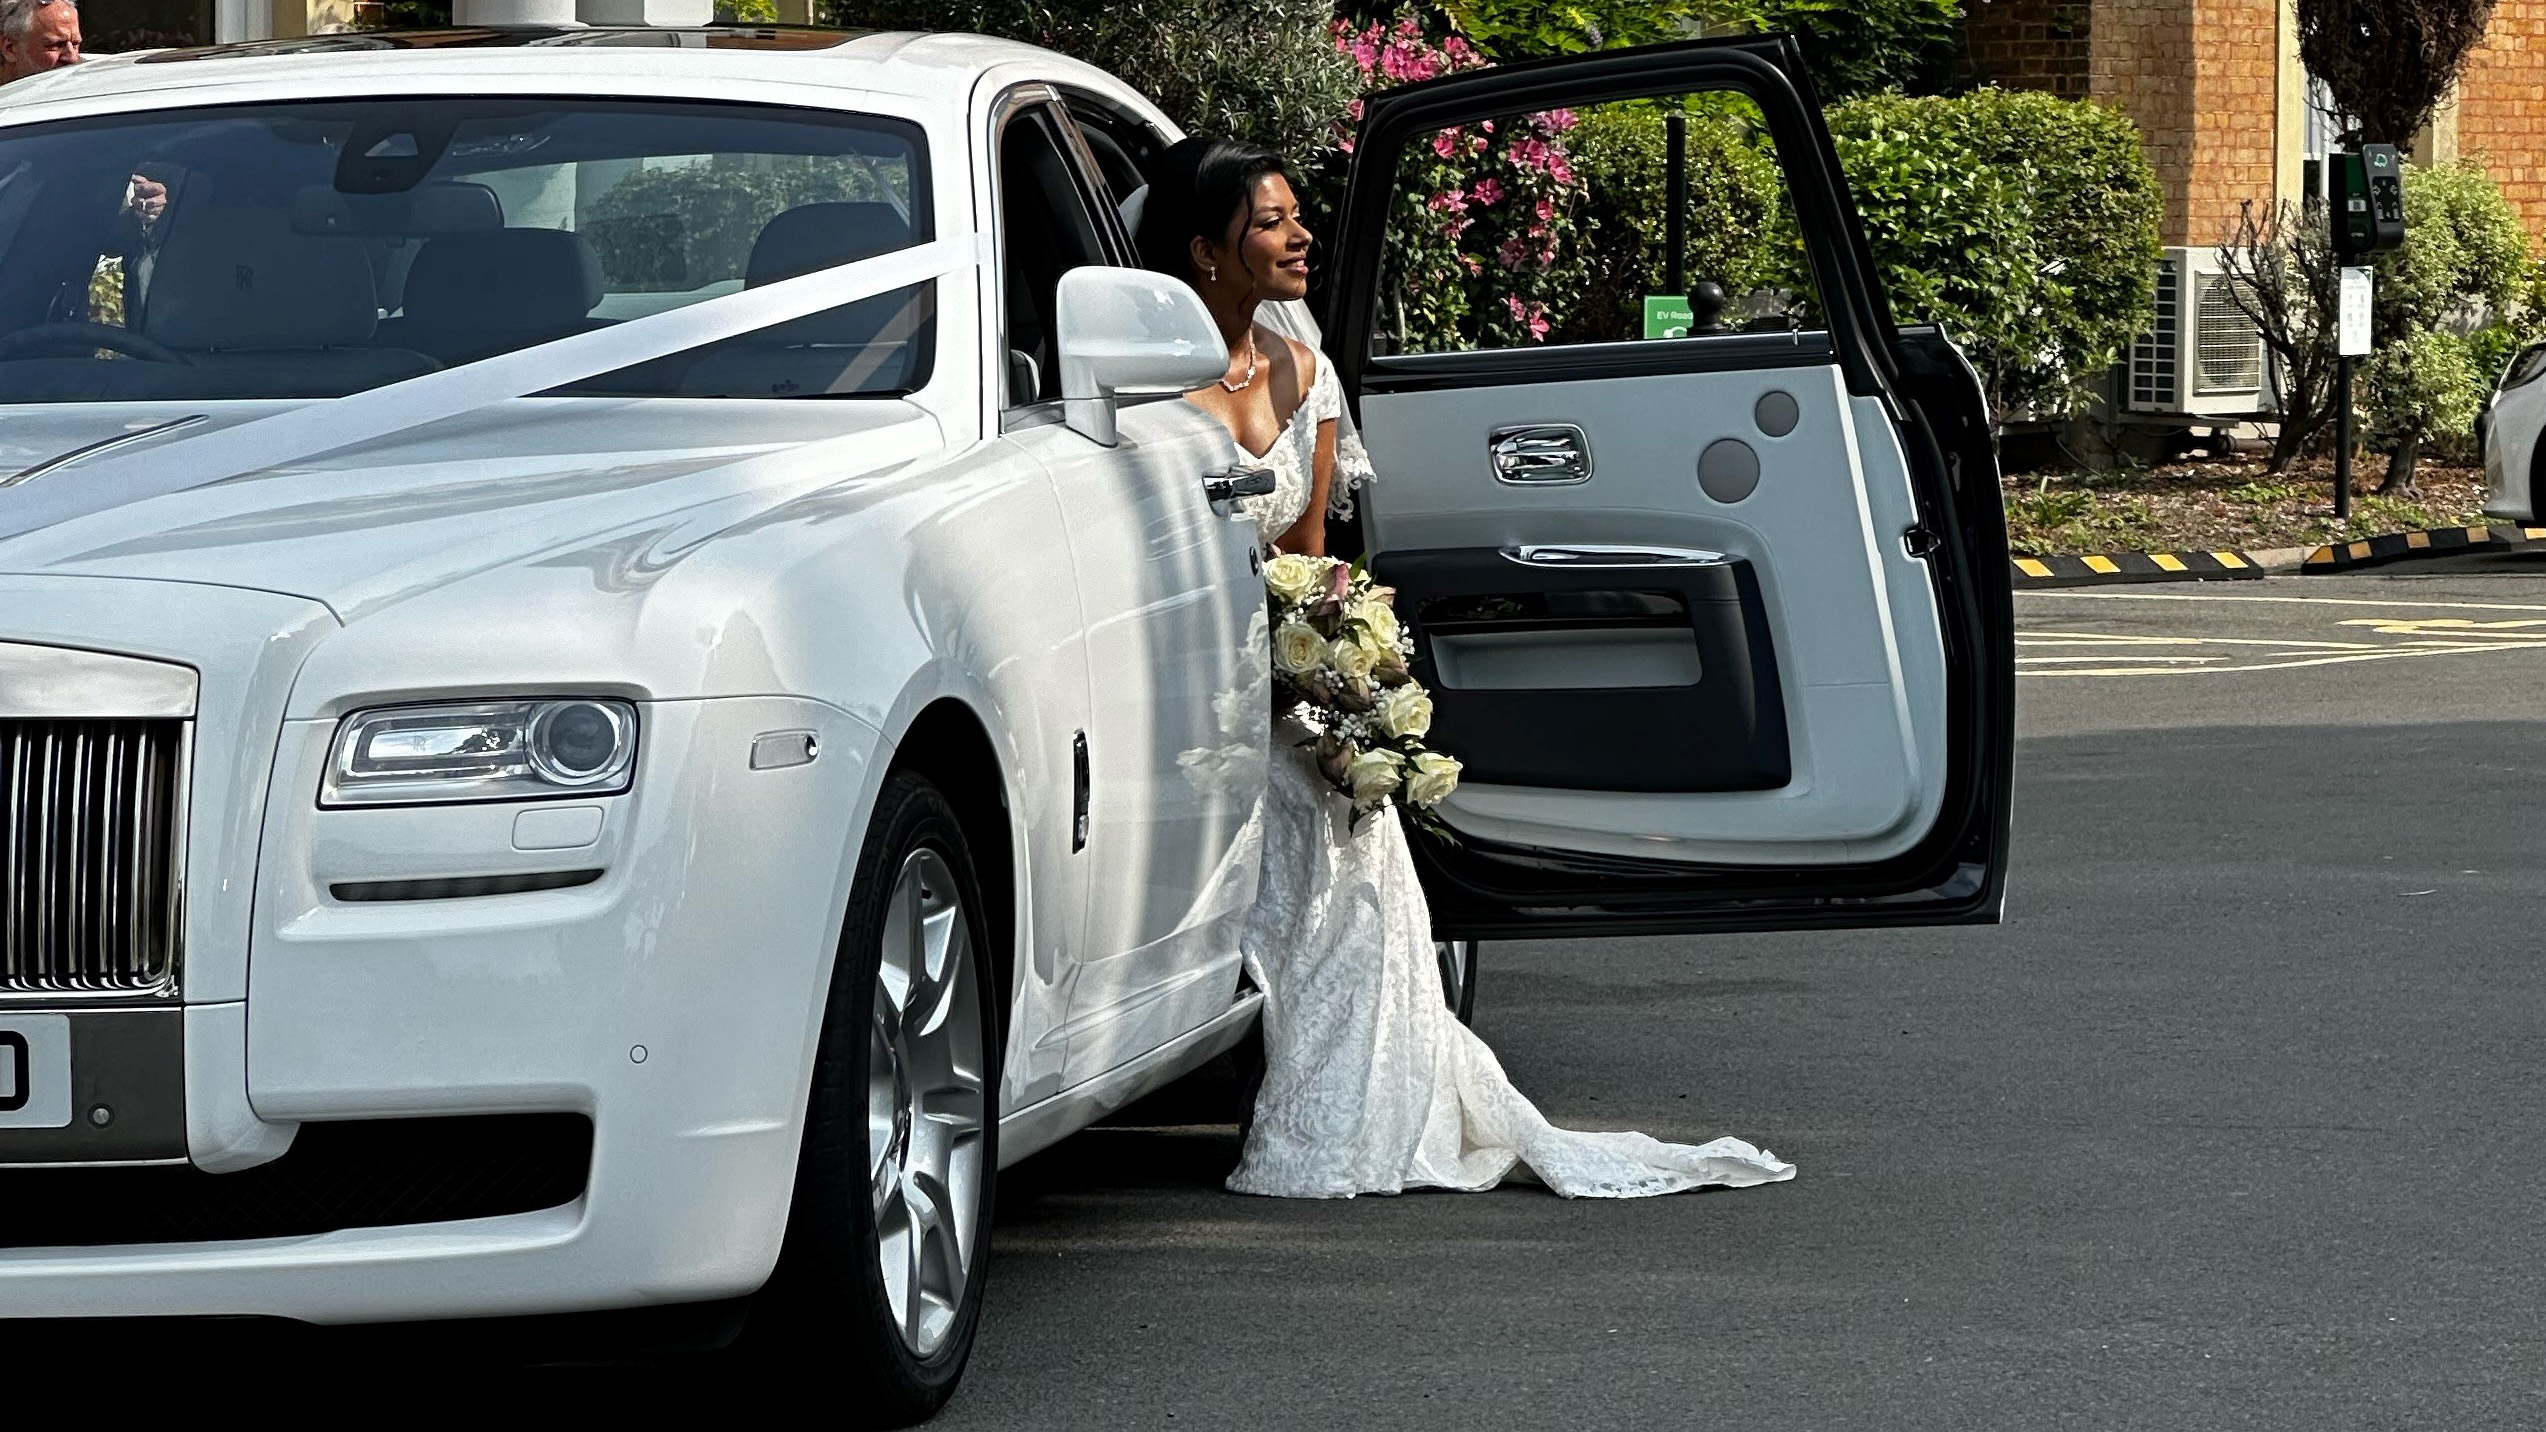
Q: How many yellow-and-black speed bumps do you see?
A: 2